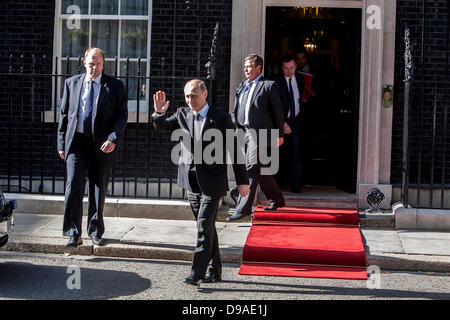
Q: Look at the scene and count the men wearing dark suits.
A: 4